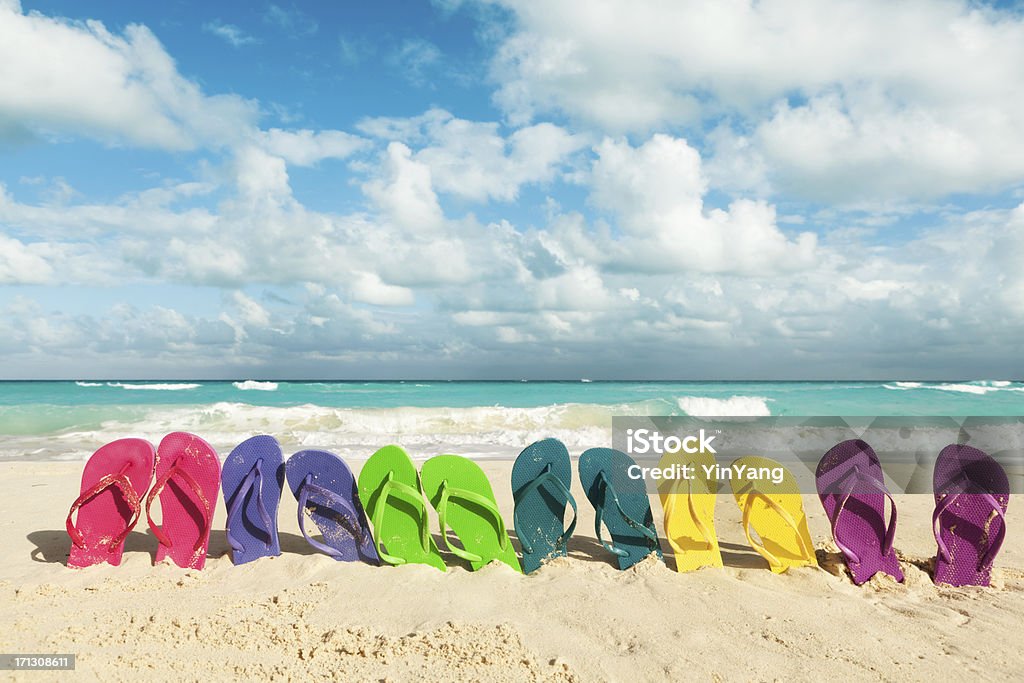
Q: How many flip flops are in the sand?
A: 12